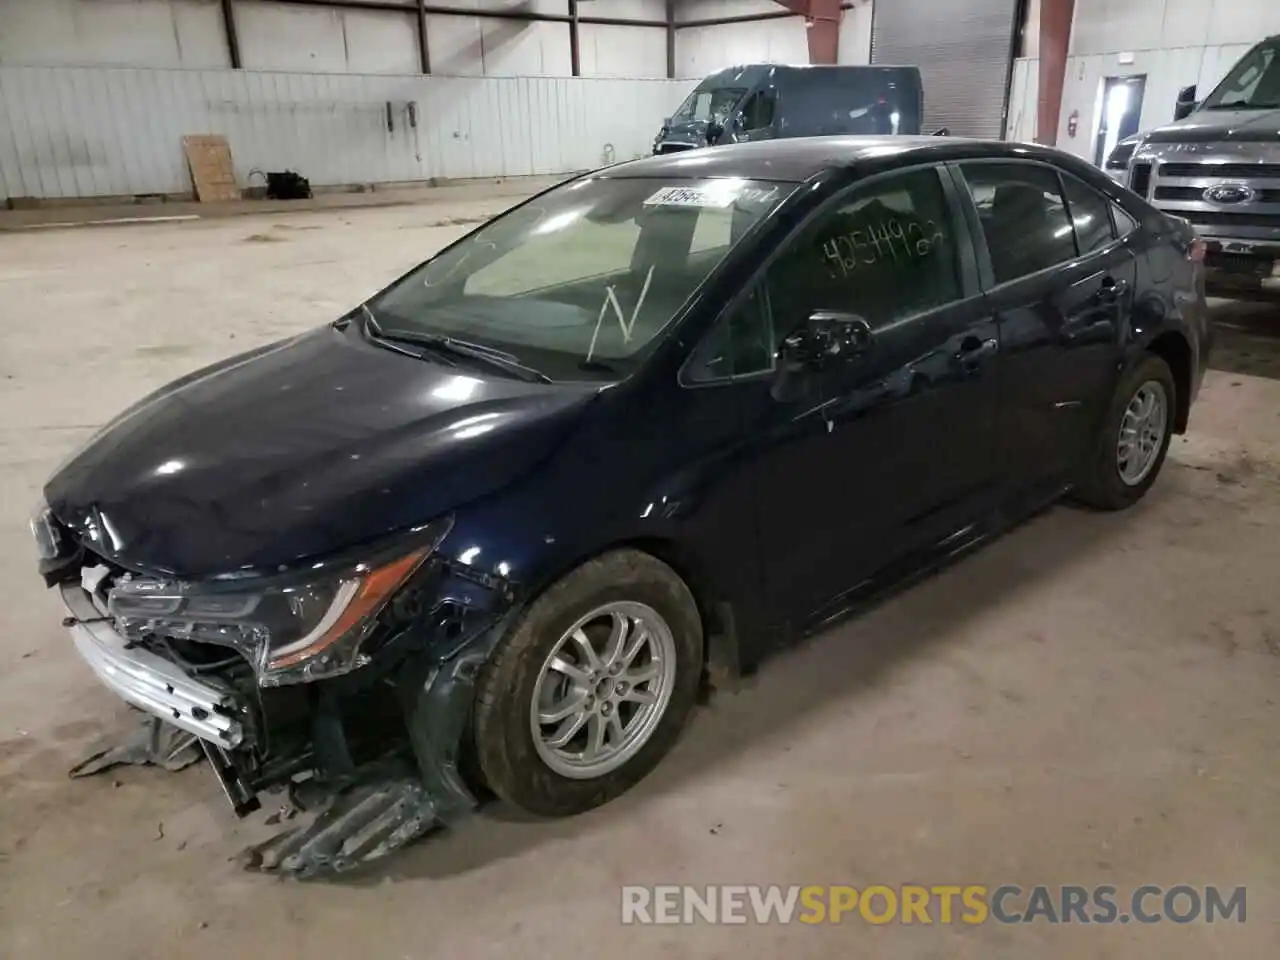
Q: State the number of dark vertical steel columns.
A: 4